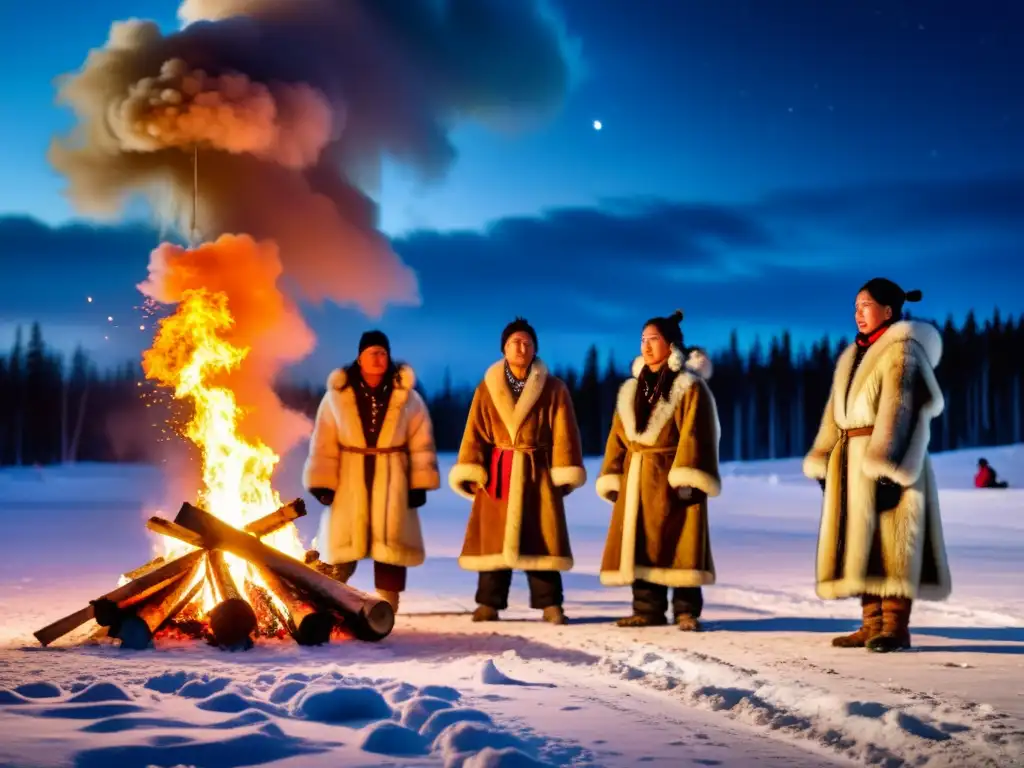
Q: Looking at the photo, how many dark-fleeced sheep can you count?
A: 0